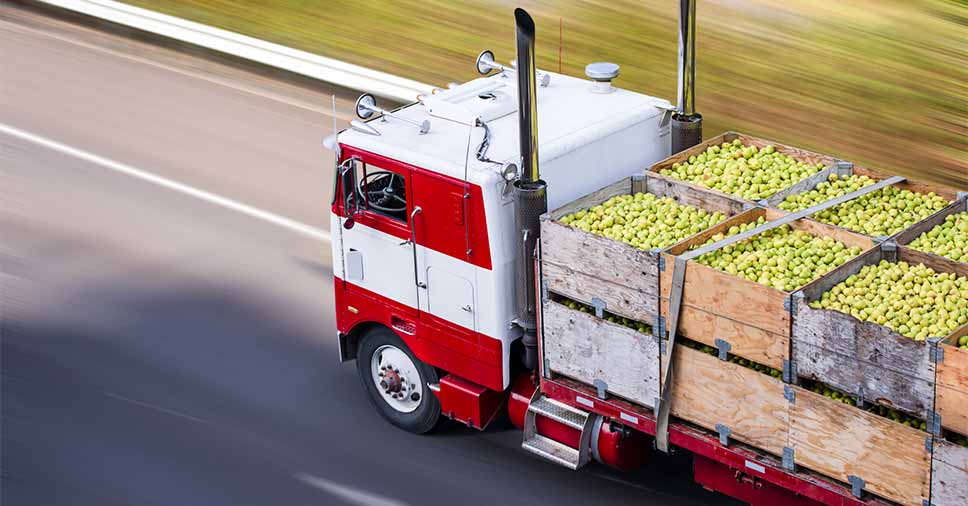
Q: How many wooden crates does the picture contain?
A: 11